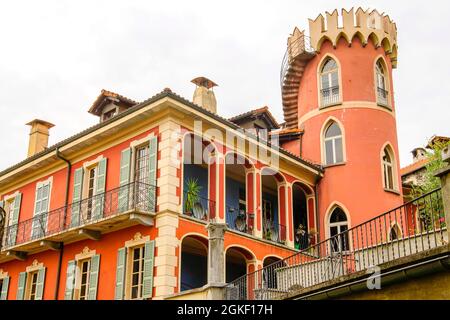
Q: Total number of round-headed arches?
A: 7